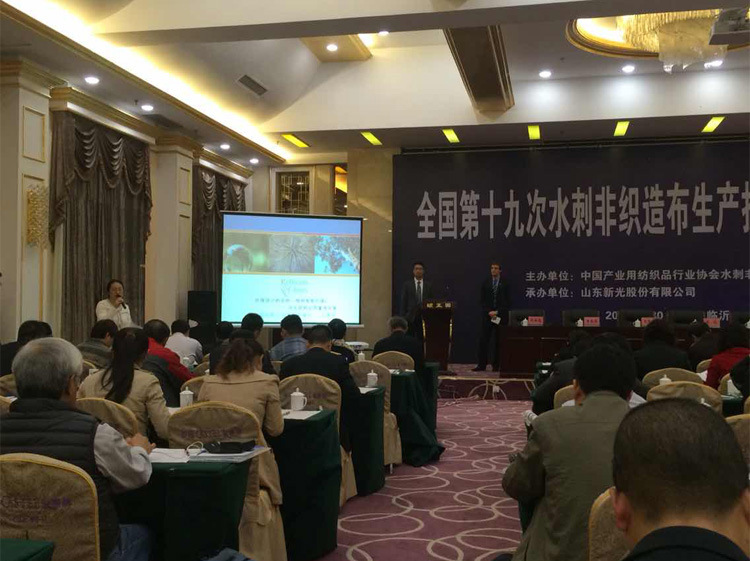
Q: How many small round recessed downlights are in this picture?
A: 9